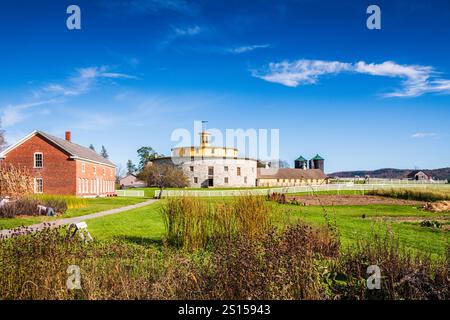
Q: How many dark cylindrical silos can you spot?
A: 2